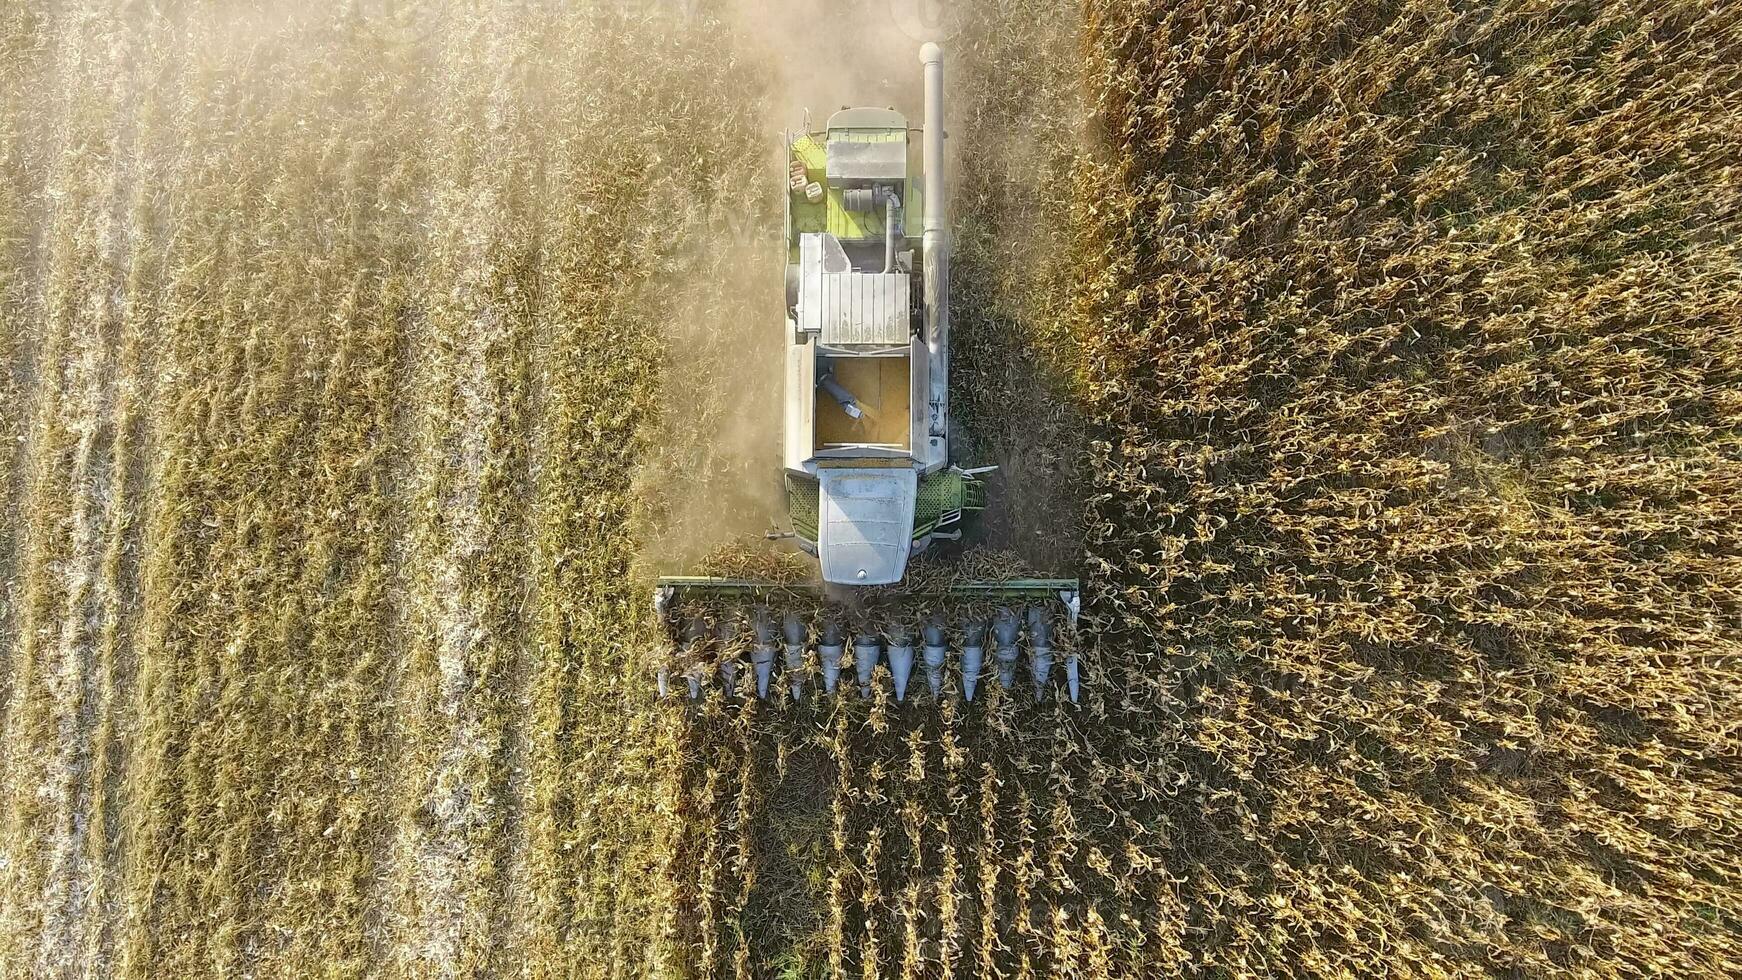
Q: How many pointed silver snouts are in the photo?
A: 13